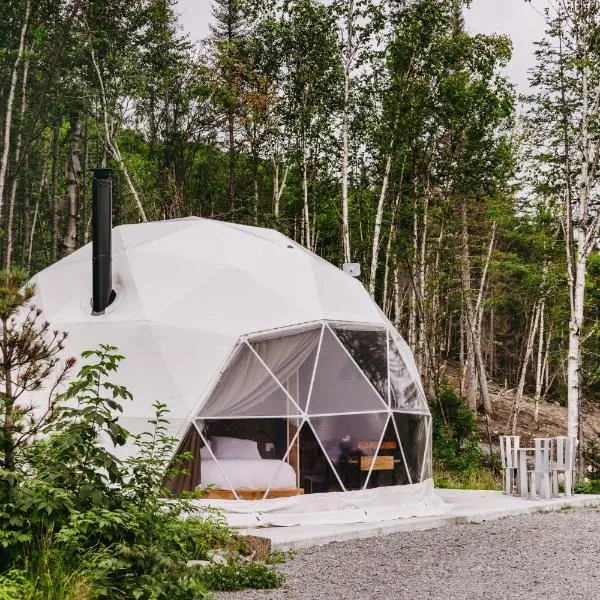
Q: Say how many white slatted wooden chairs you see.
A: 3